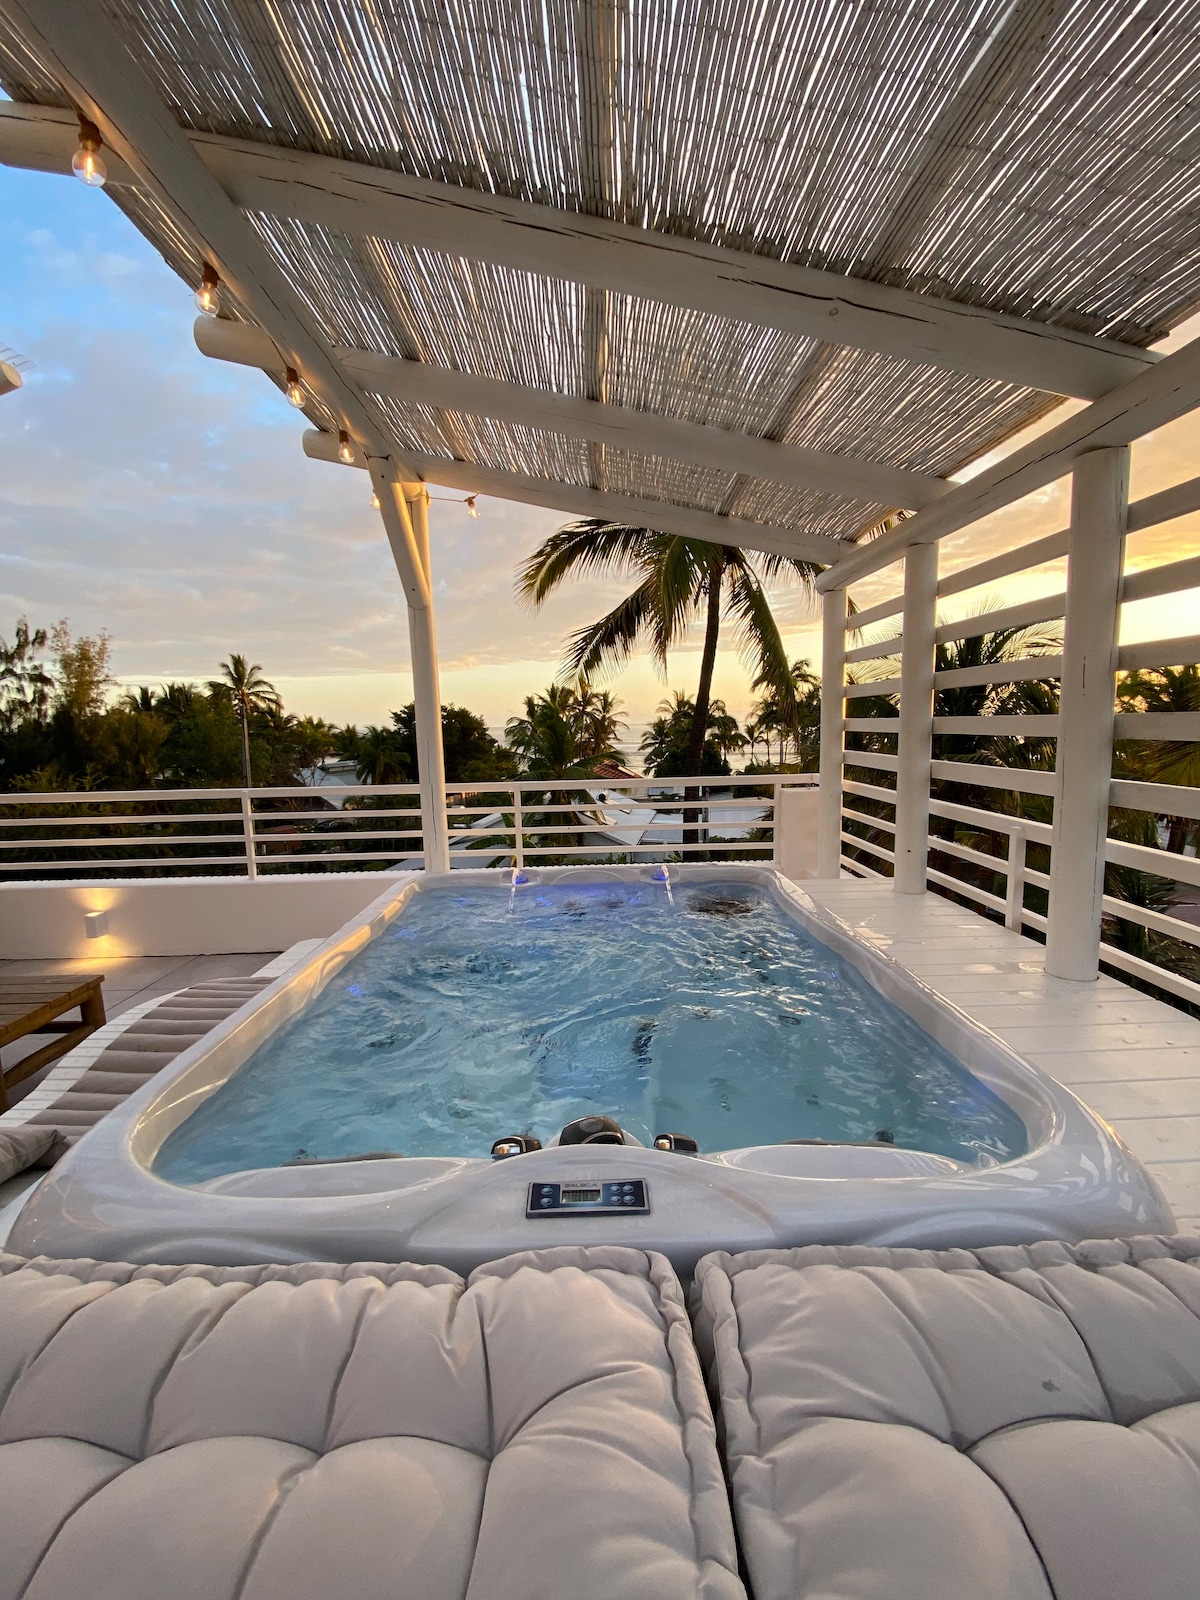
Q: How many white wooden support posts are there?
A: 4